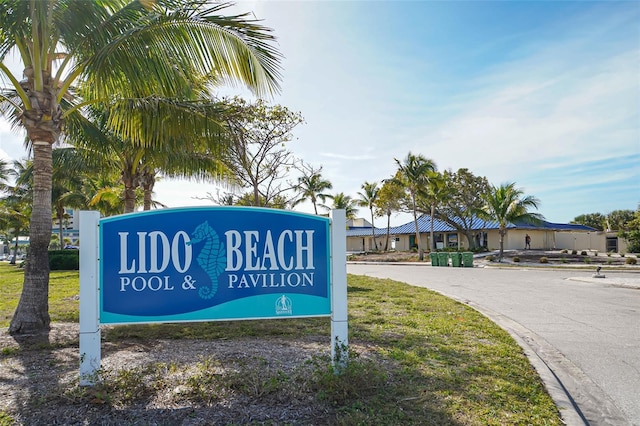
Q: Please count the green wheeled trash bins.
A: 4